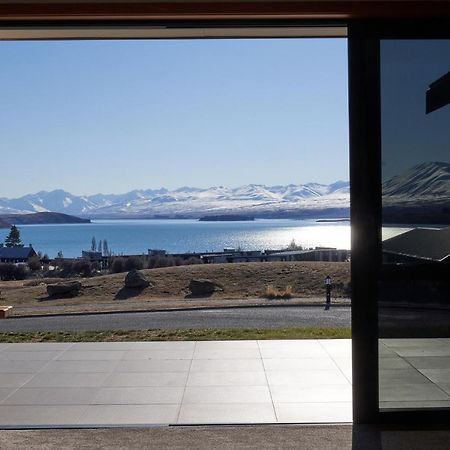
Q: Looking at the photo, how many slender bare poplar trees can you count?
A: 3